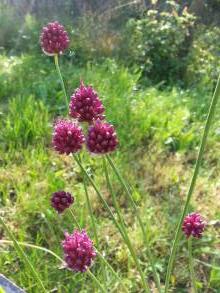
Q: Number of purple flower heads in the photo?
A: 7